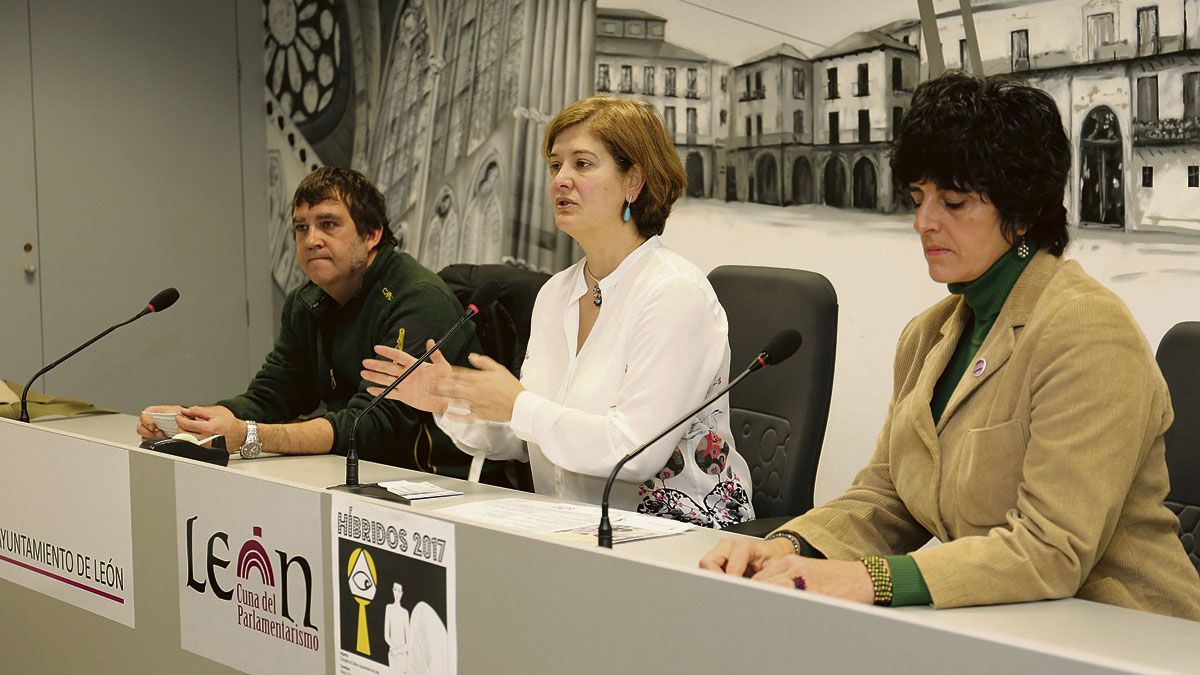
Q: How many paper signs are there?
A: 3